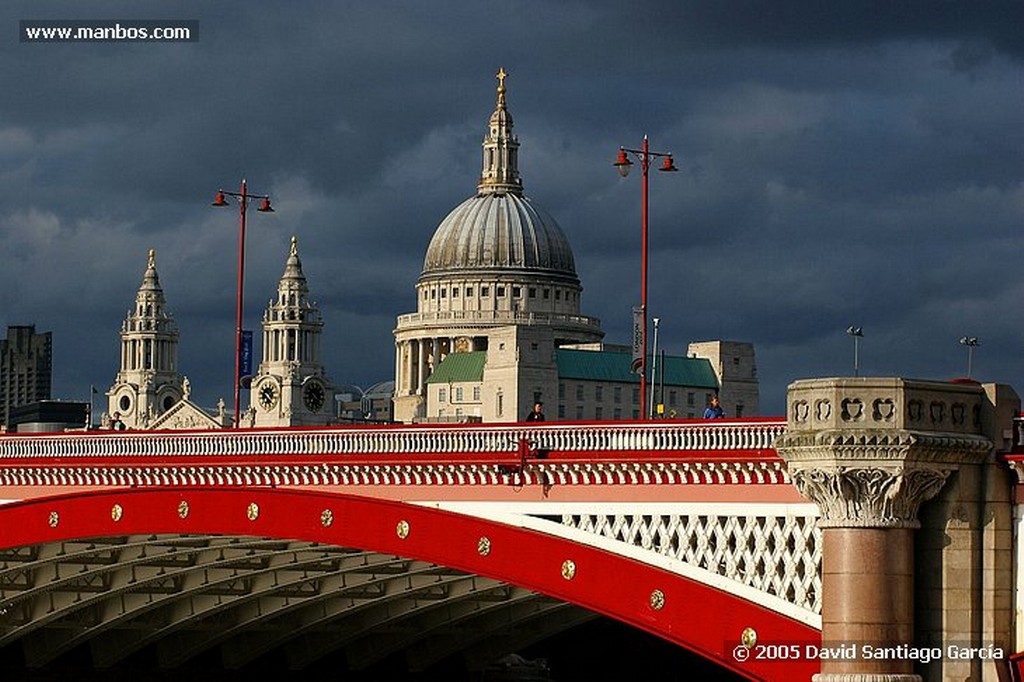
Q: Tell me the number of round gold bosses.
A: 10